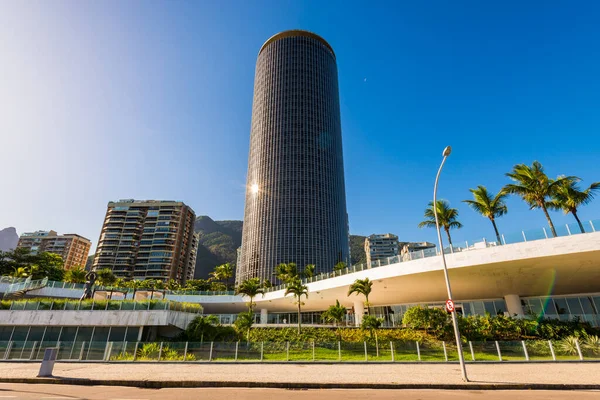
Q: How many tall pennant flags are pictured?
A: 0